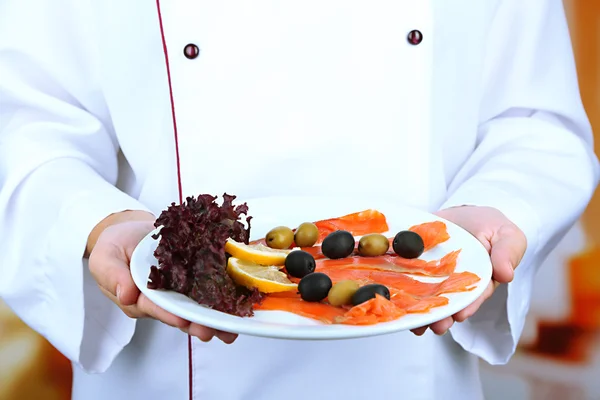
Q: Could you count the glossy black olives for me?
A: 5